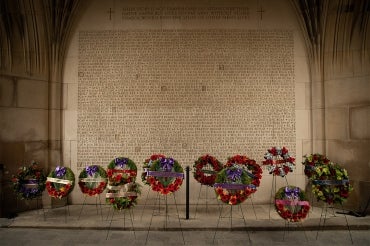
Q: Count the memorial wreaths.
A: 14